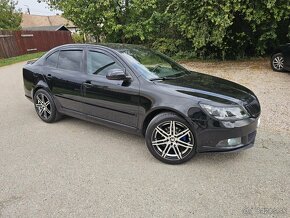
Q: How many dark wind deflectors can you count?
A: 2